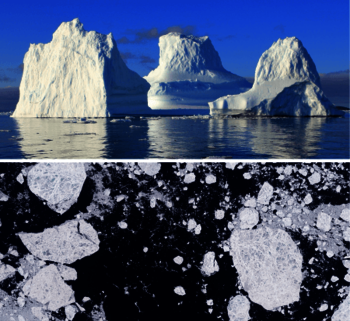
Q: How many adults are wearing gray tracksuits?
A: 0